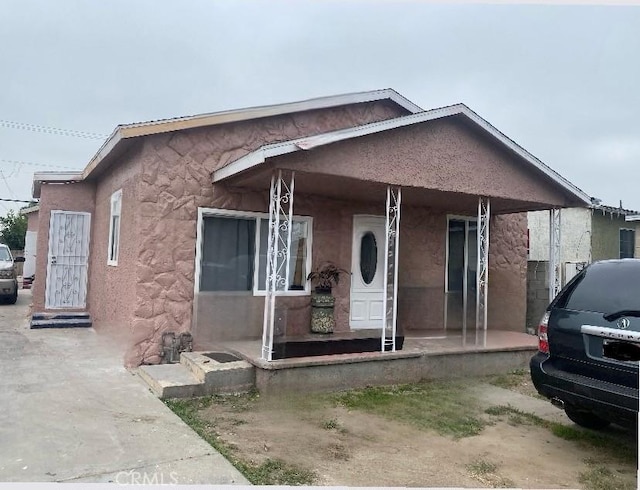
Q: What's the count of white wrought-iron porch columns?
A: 4